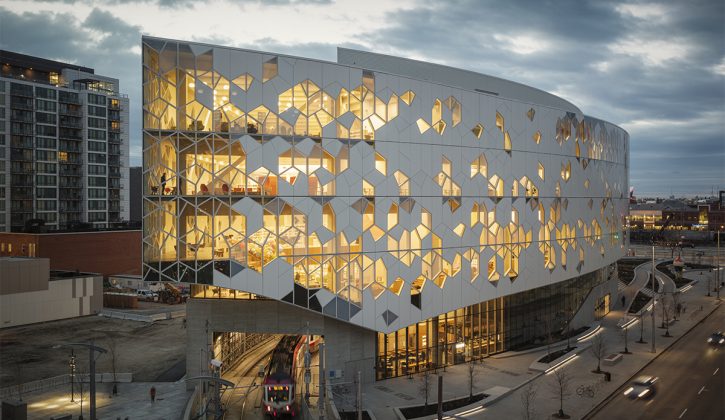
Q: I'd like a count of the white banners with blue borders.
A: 0